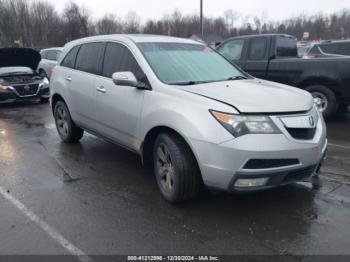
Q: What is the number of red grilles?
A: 0